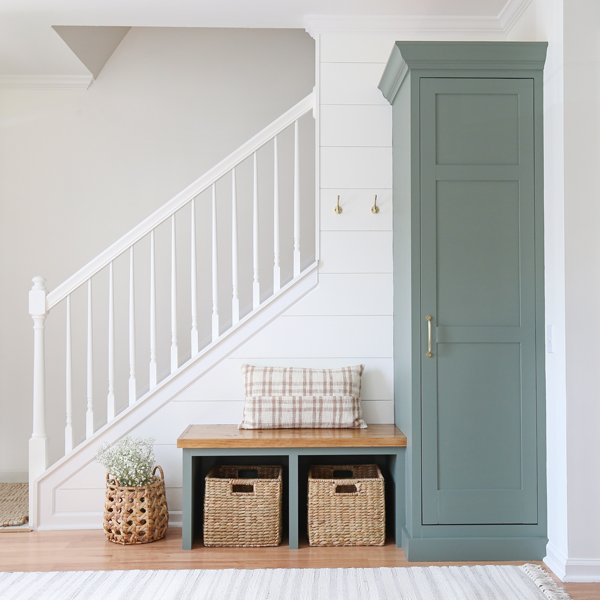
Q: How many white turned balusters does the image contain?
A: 12